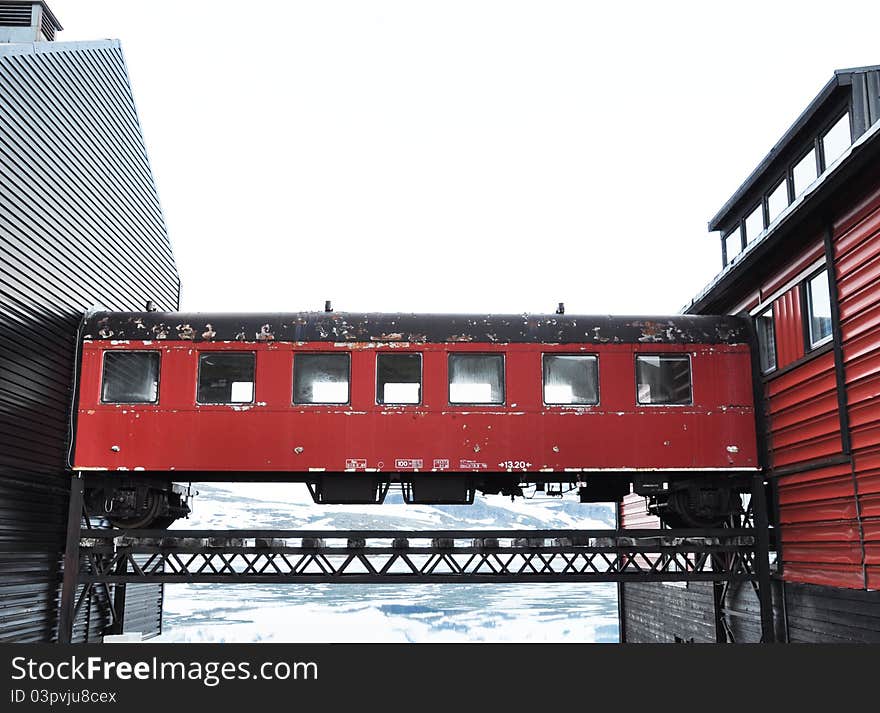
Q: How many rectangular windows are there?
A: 14